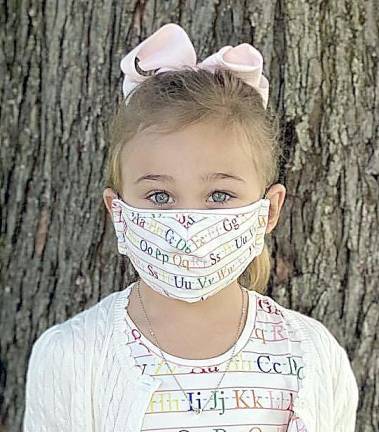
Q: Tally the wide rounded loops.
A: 2